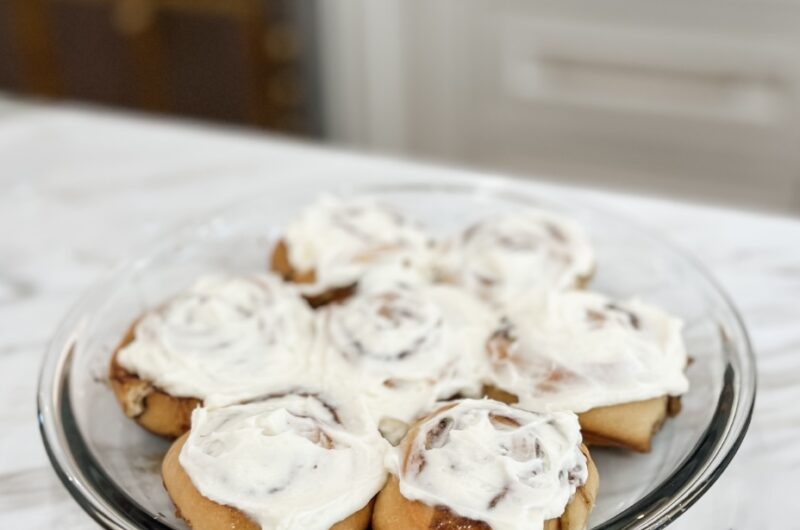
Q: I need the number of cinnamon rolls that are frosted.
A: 7